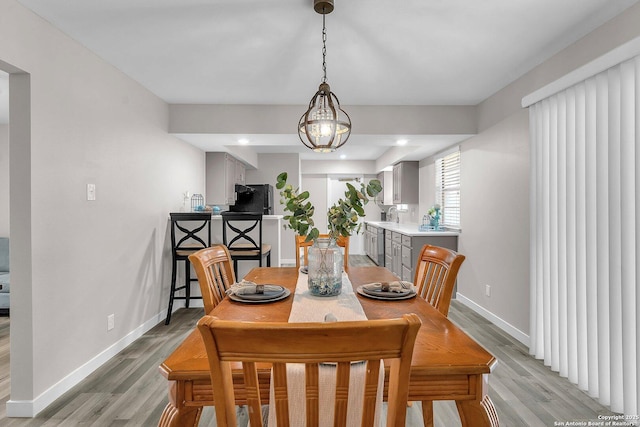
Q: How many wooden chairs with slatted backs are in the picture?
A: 4